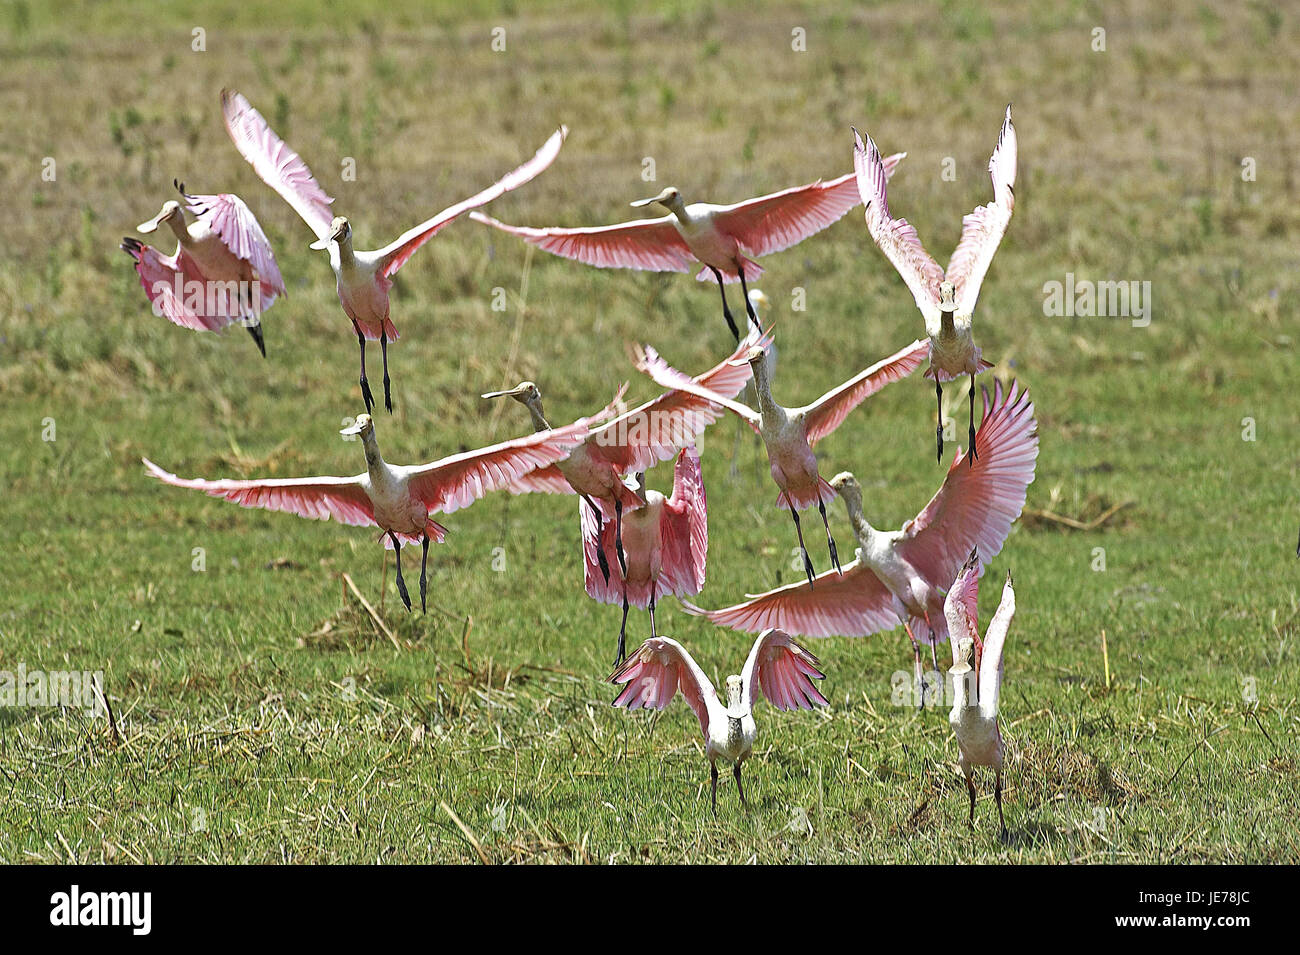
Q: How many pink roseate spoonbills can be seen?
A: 11